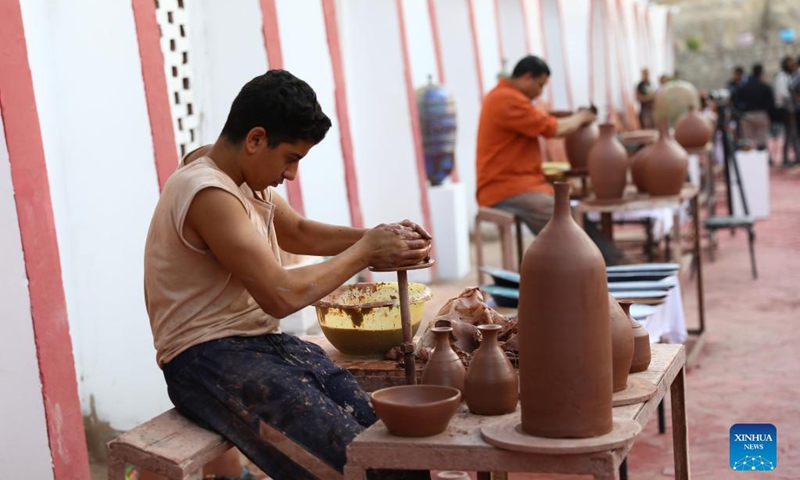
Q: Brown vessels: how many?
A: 11